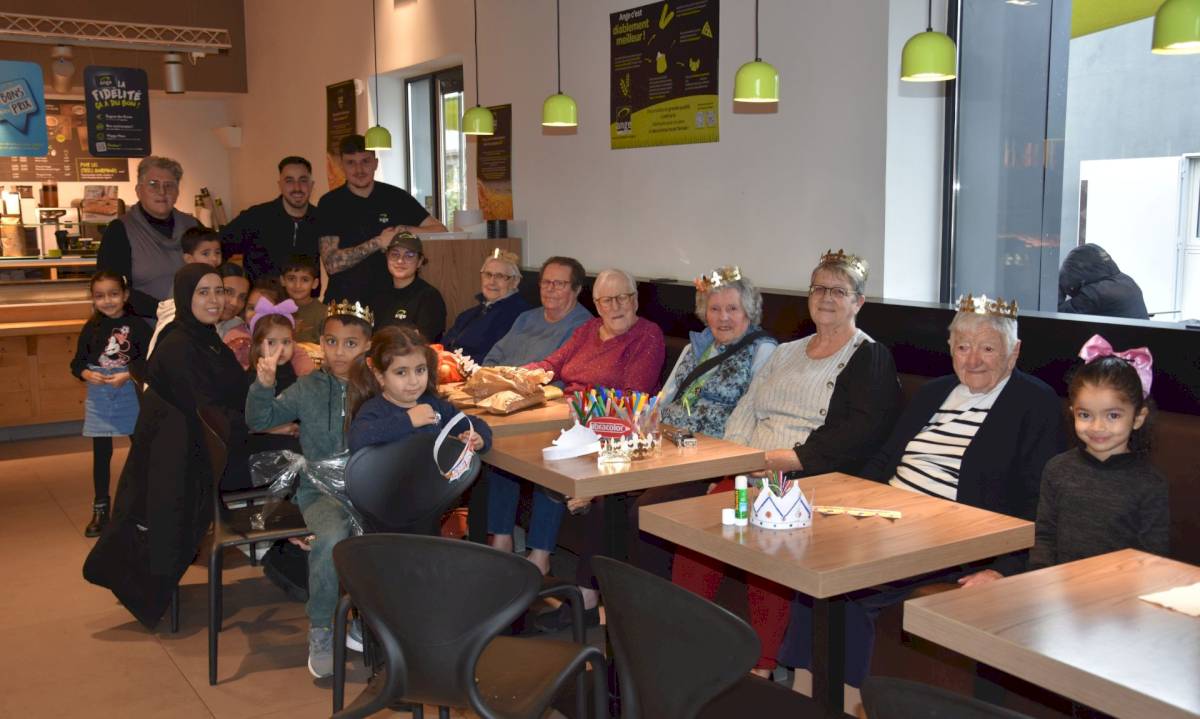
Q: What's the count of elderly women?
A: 6